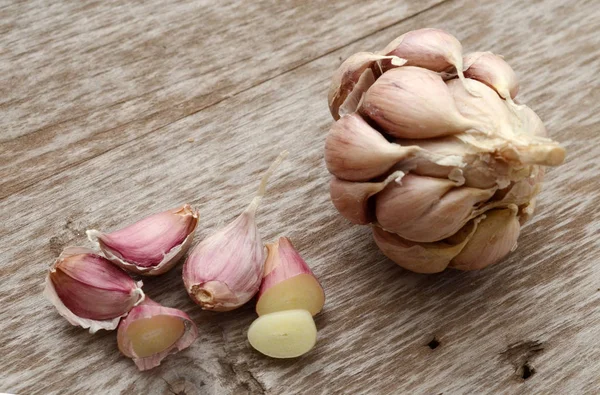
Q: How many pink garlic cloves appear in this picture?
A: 5